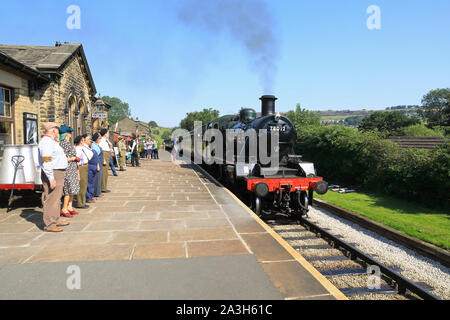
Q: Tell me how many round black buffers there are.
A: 2